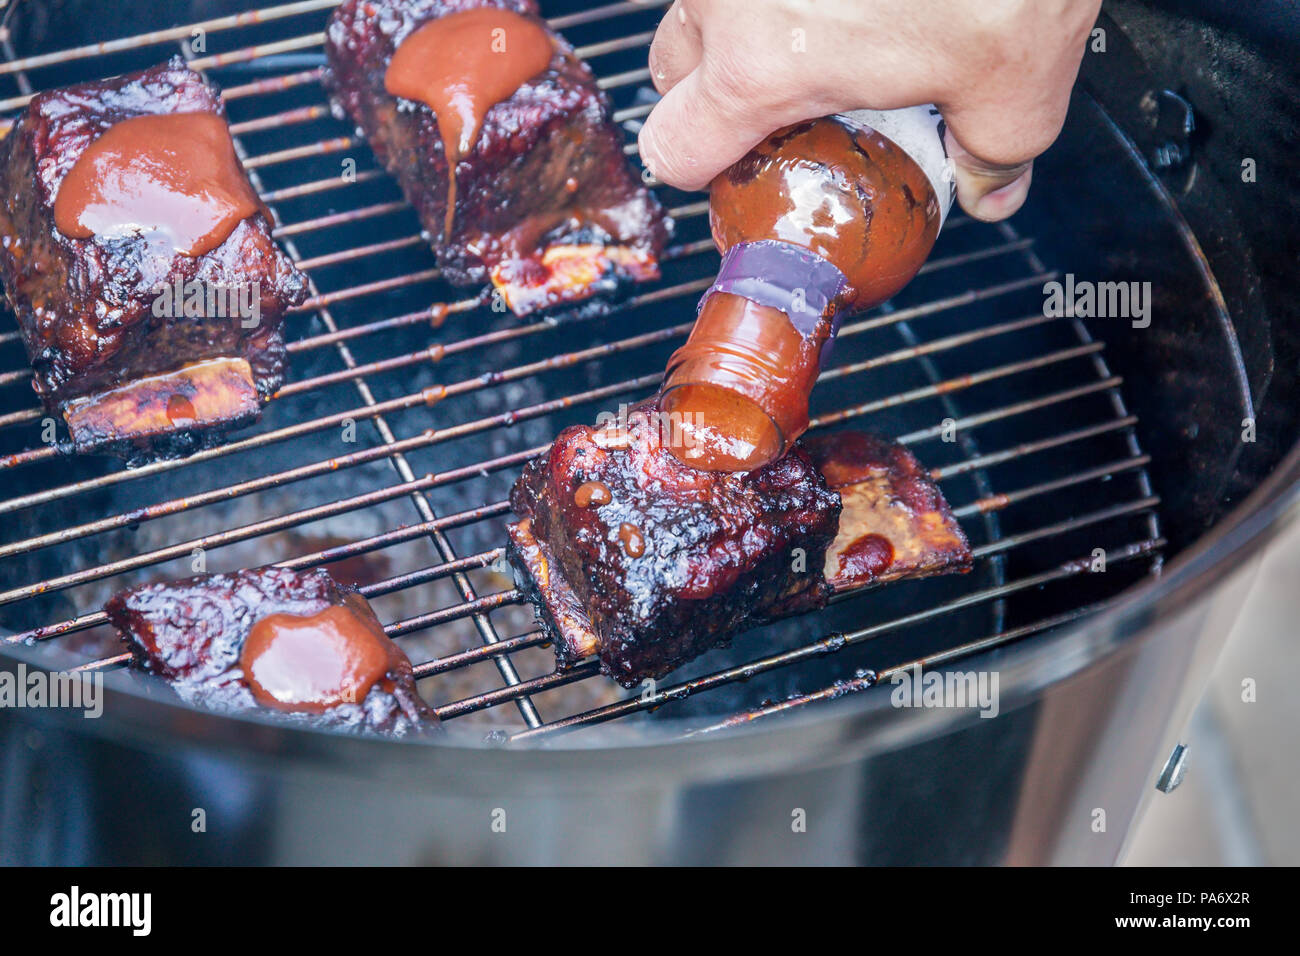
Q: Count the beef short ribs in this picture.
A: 4